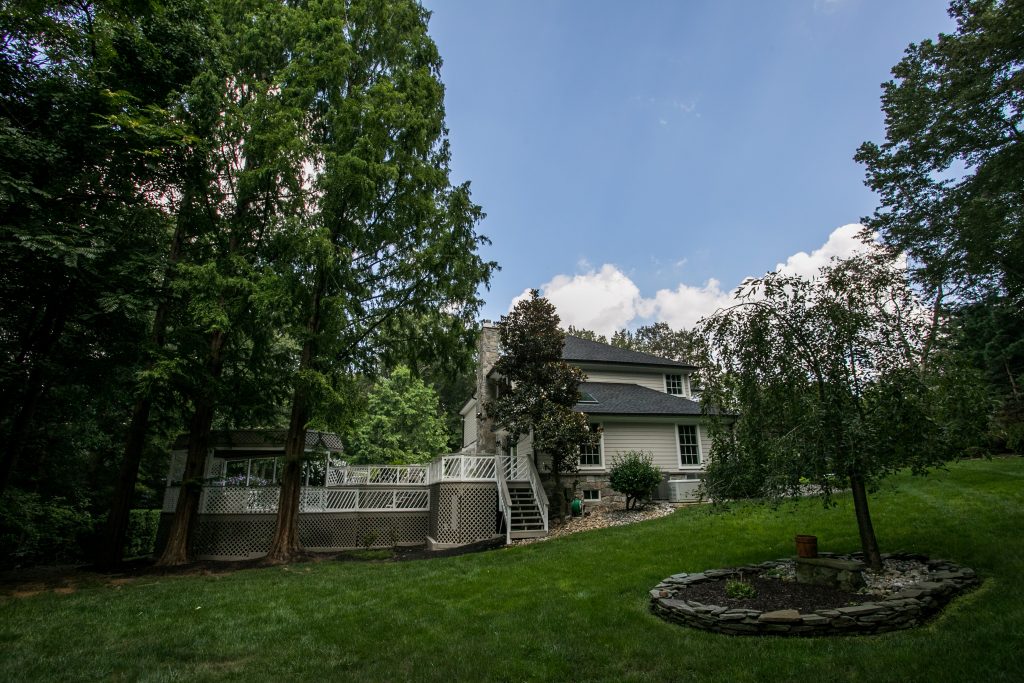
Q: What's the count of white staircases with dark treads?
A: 1